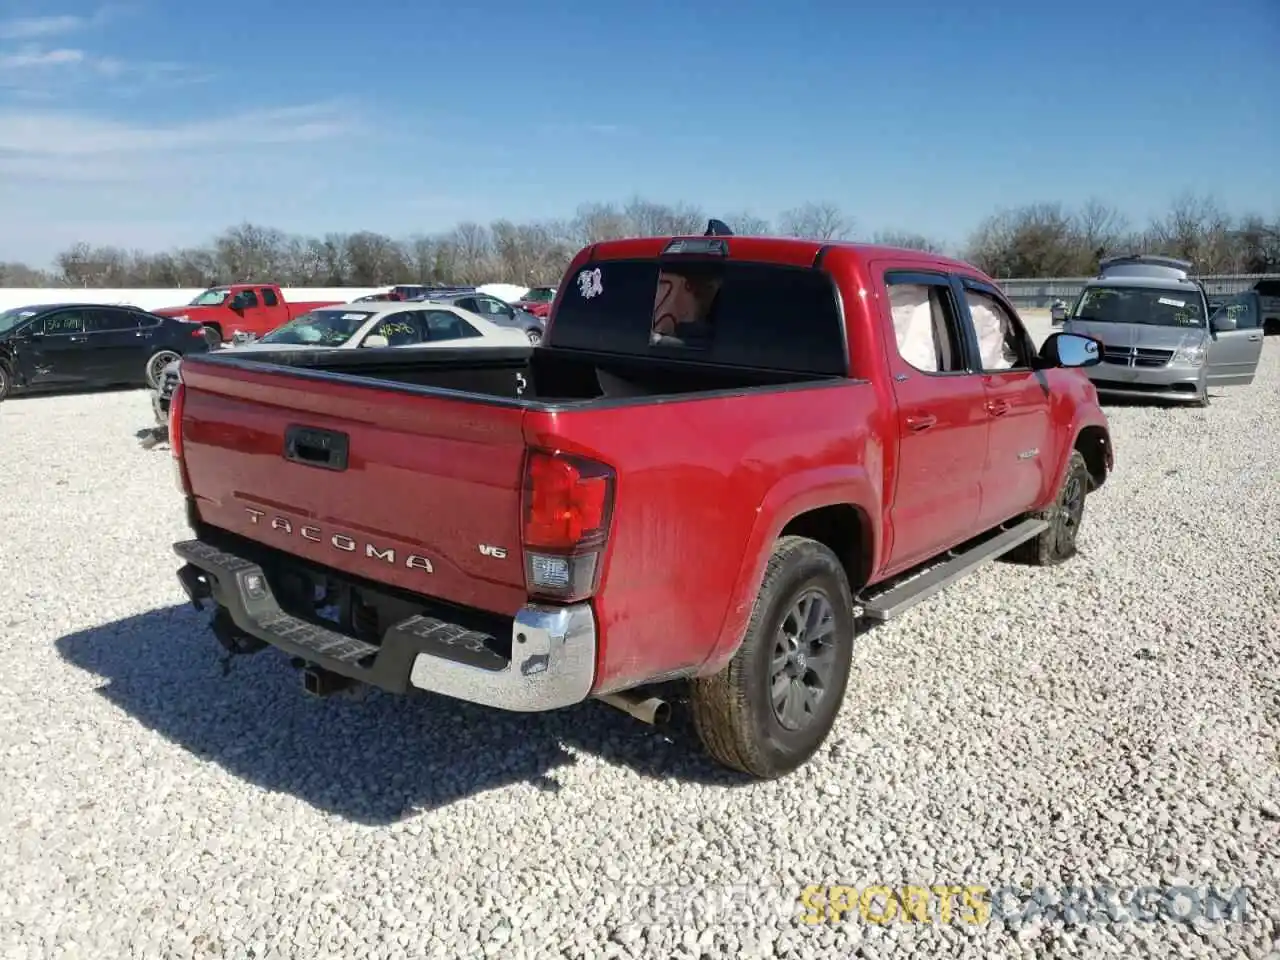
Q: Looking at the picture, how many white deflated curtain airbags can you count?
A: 2